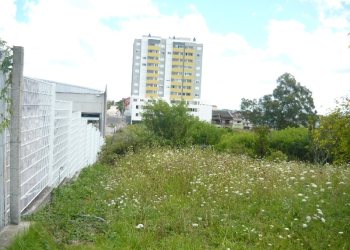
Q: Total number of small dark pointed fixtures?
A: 3